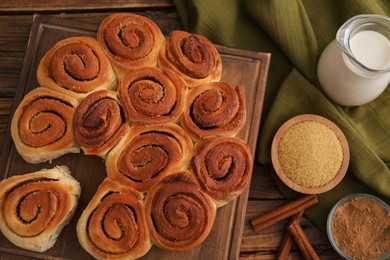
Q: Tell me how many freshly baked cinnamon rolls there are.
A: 12